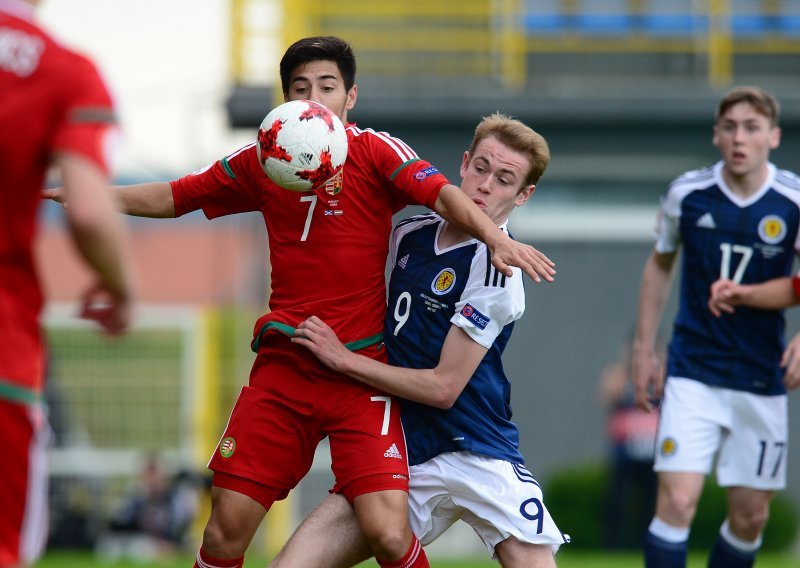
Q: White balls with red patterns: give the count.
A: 1